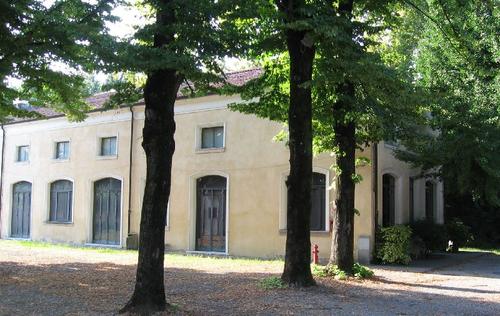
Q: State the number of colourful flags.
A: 0